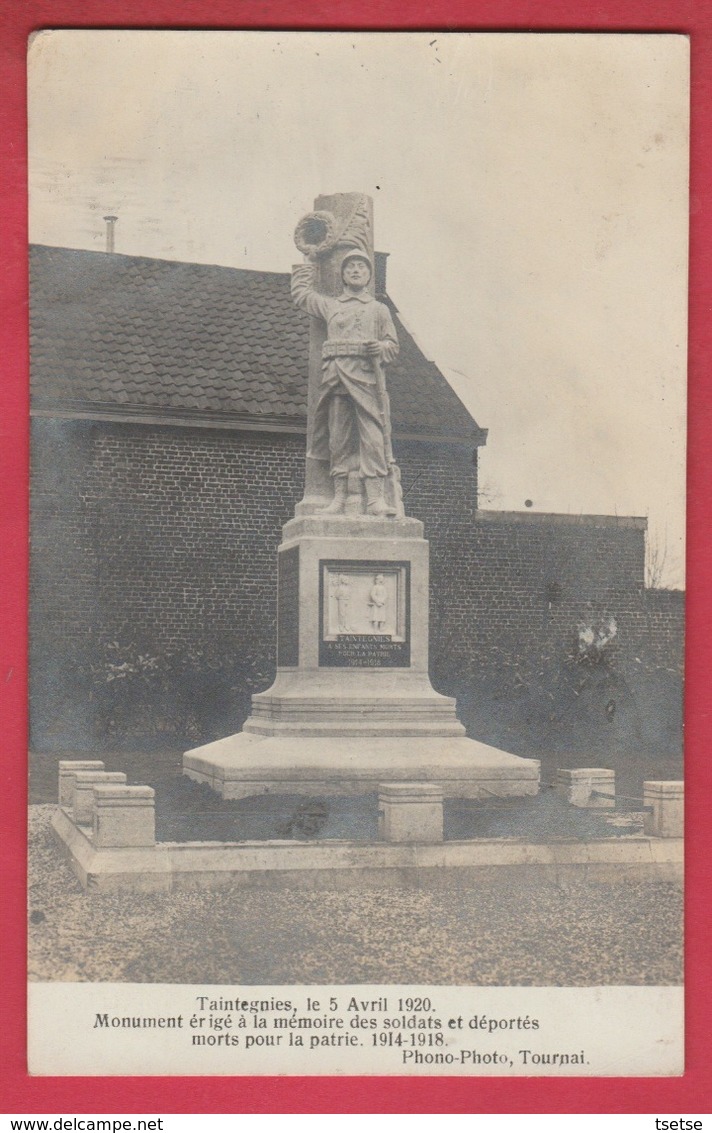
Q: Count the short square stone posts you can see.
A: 6